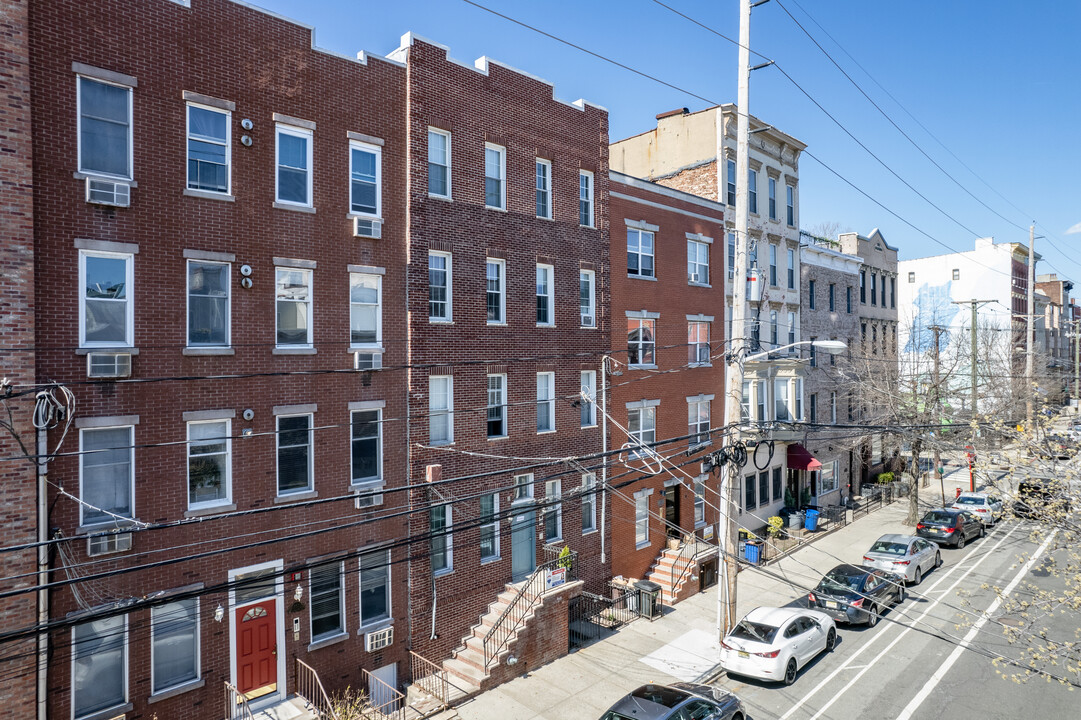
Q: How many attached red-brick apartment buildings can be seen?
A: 3